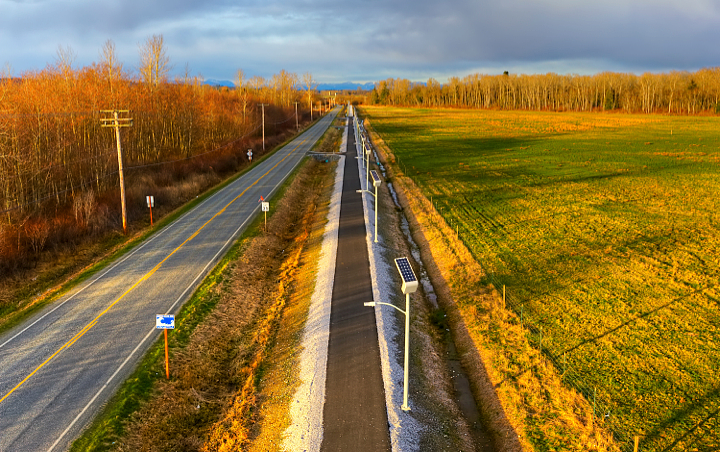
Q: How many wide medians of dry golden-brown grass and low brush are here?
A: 1